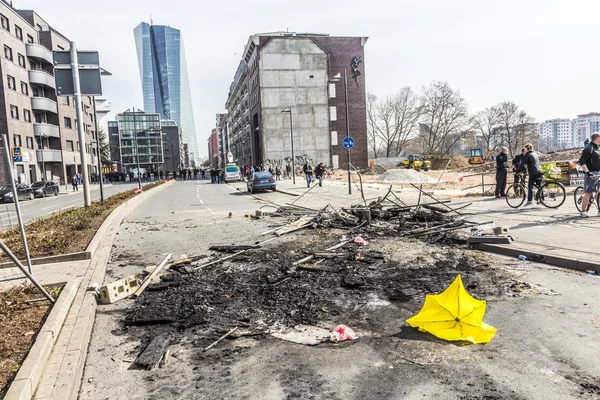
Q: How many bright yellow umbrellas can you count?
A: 1